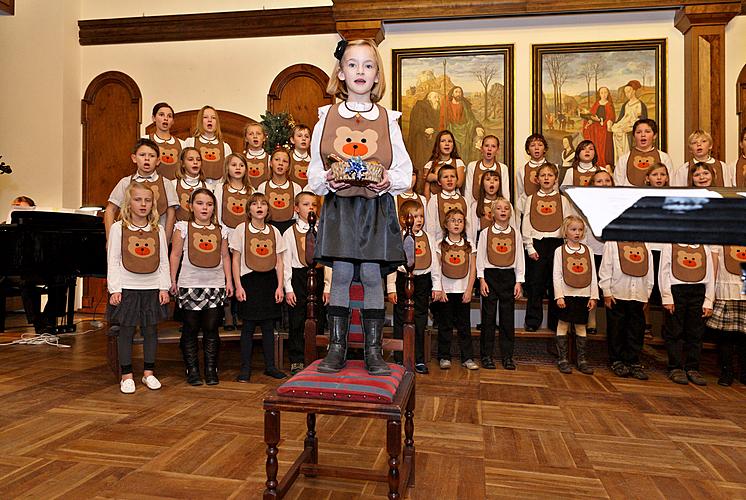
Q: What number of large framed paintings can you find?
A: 2